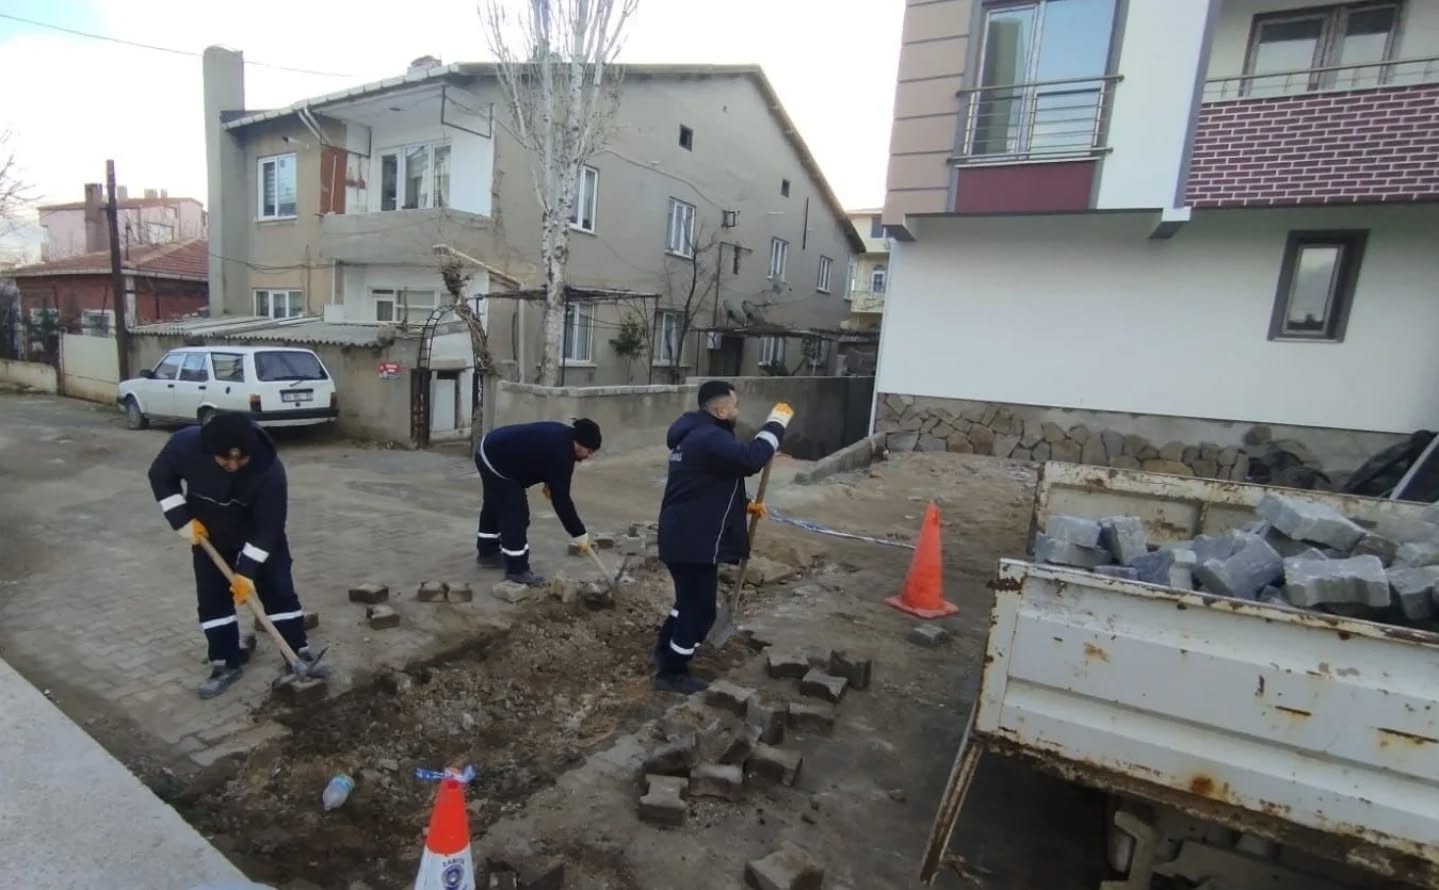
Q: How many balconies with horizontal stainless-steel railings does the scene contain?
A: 2